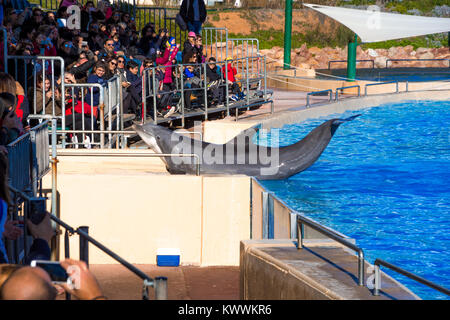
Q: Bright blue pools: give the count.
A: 1